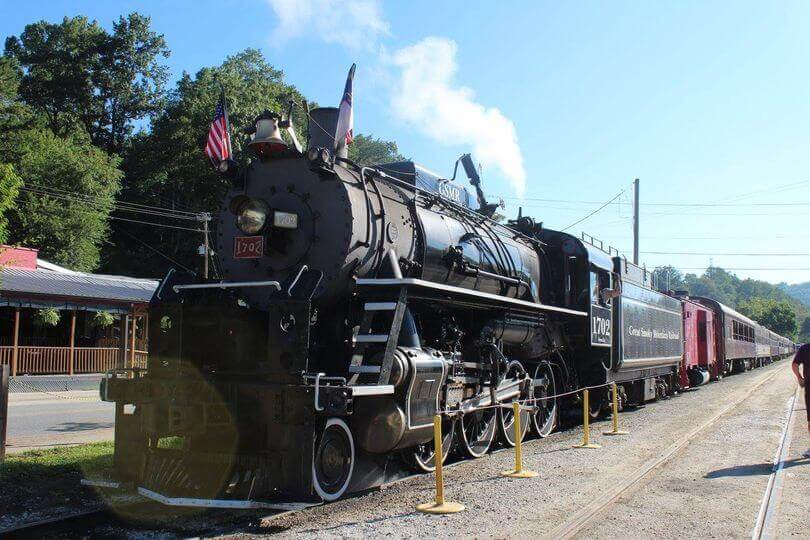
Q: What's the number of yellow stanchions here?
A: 4